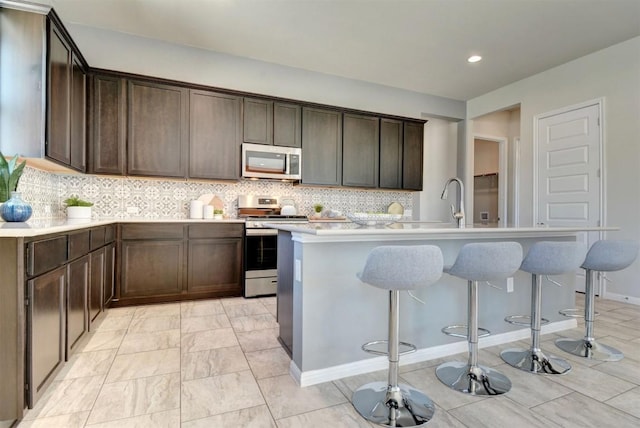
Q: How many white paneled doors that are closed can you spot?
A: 1